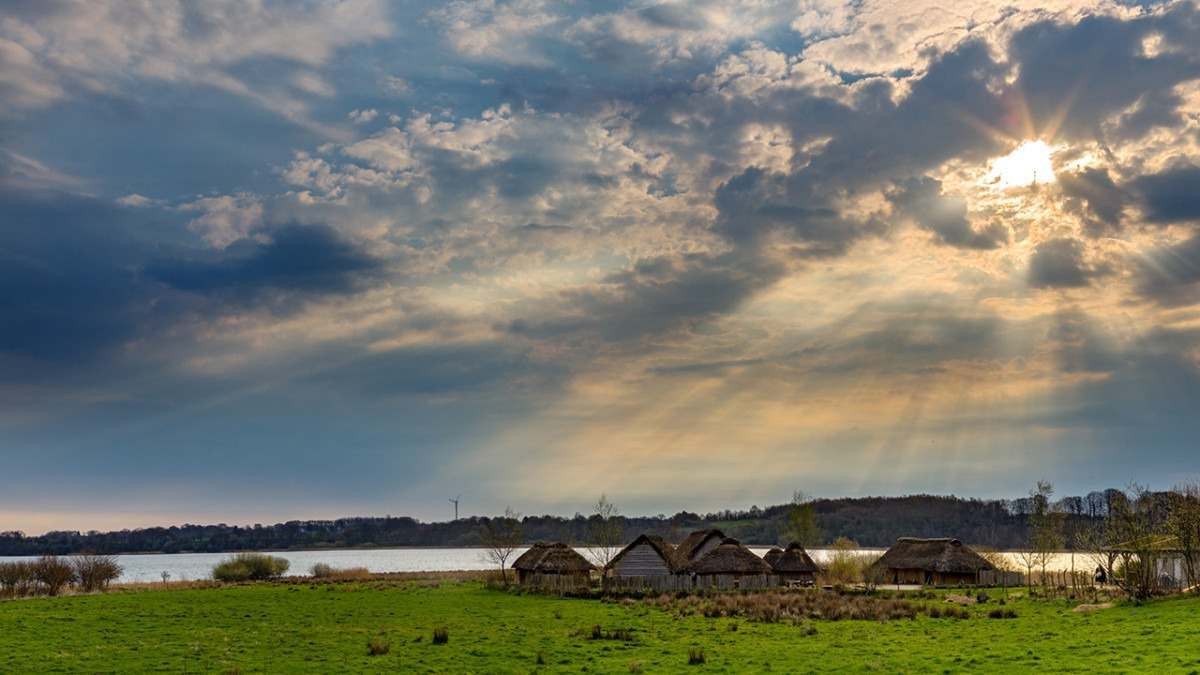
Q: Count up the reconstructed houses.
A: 7